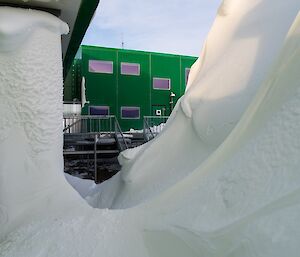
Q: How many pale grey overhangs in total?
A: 1